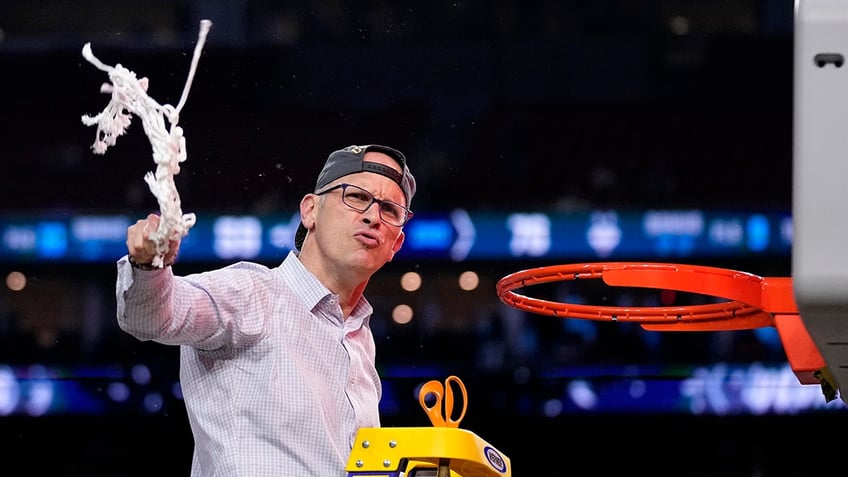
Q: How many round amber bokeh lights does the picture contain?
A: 4